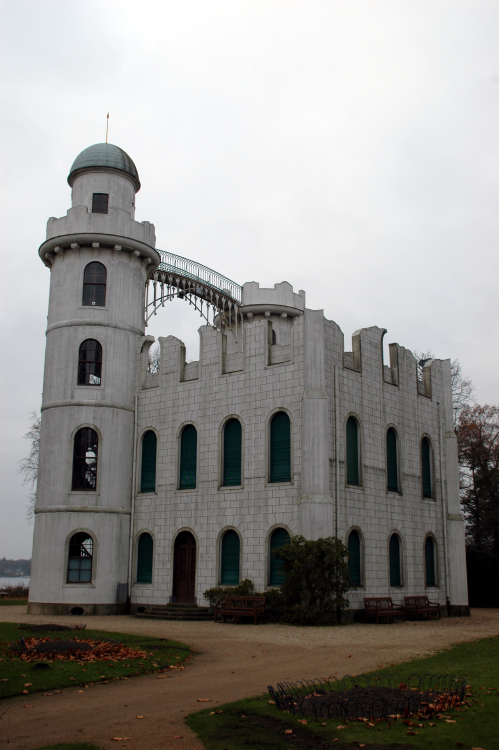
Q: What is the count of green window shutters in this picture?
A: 13